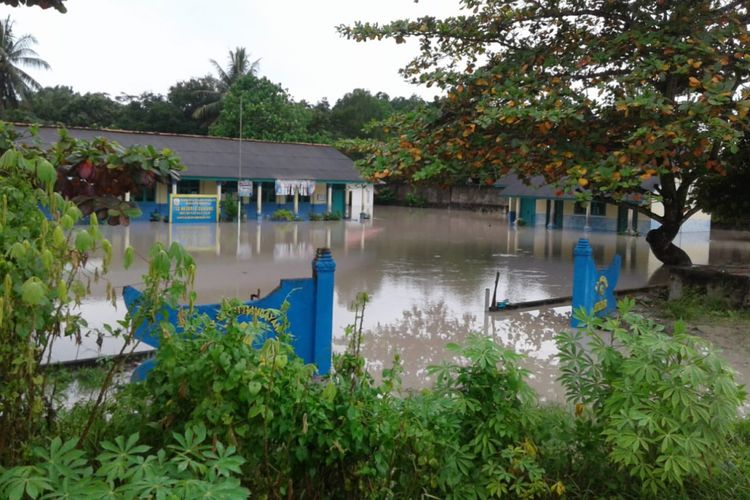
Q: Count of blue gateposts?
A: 2